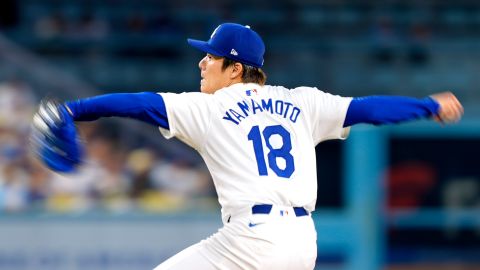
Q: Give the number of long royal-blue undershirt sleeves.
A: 2